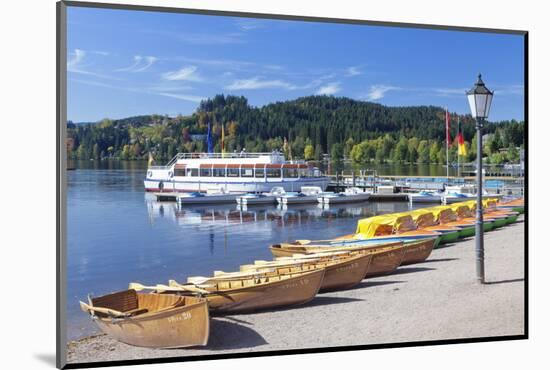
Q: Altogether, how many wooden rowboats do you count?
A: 5